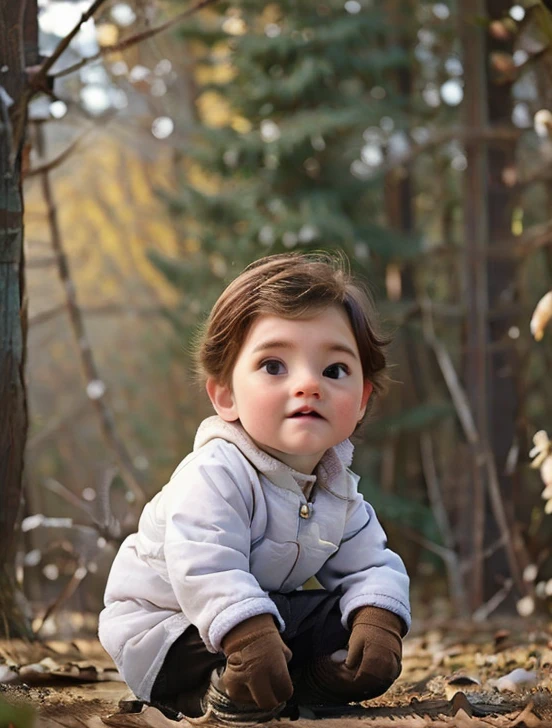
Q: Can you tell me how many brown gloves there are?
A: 2